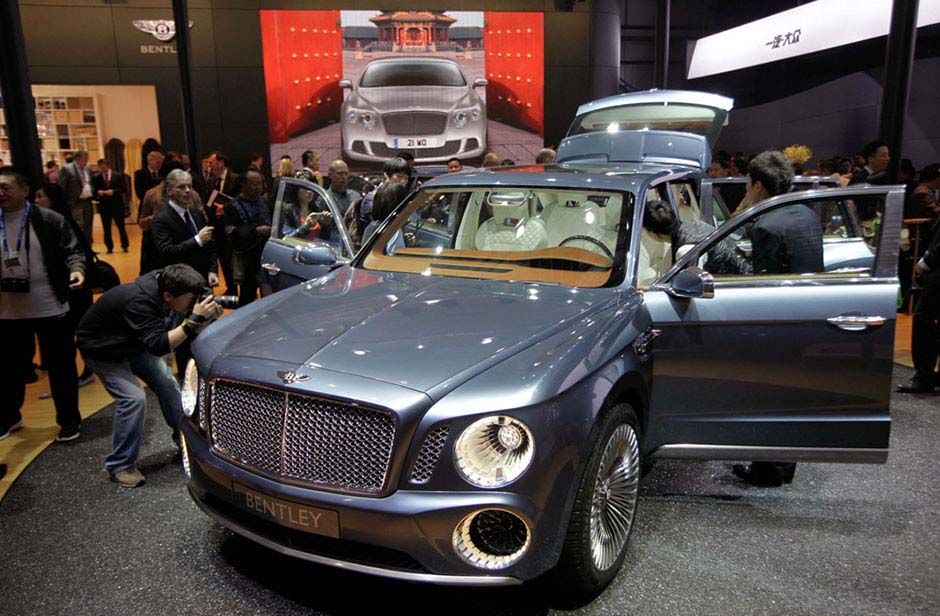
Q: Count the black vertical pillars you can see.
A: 4